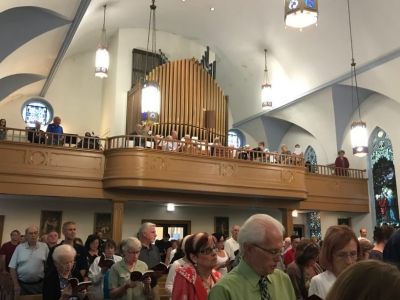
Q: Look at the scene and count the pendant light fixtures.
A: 5